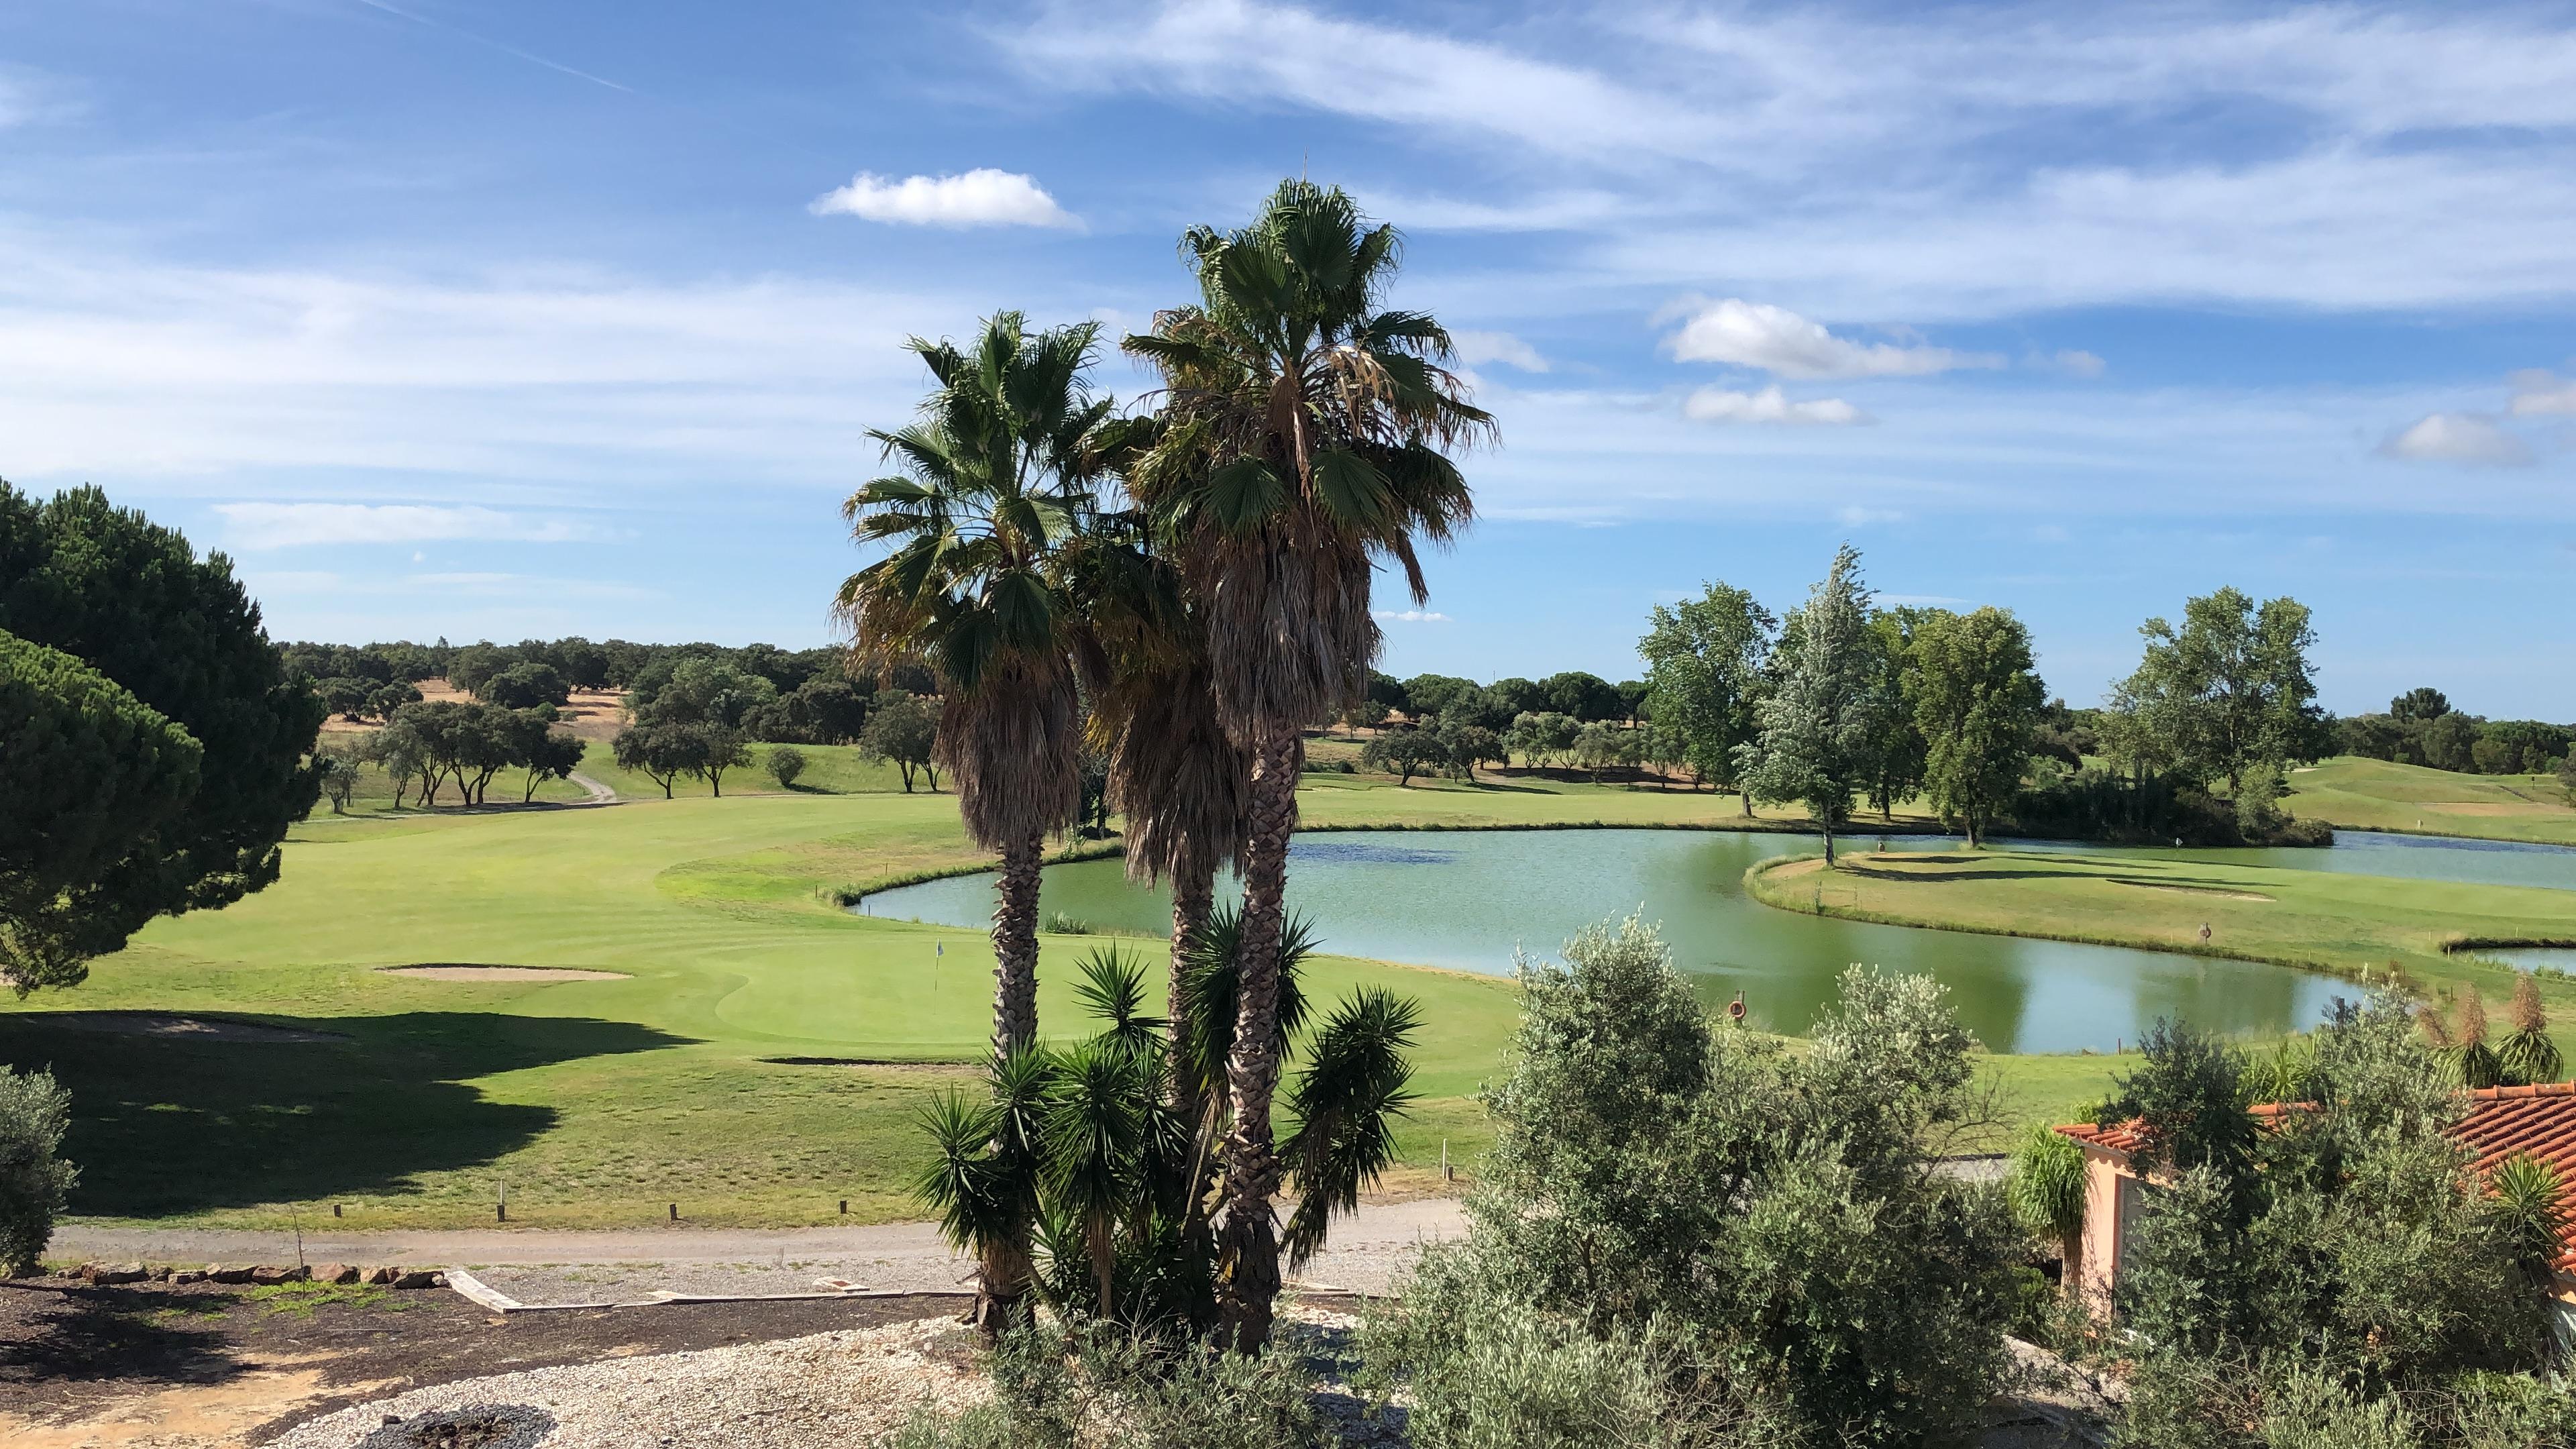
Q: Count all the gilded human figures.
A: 0